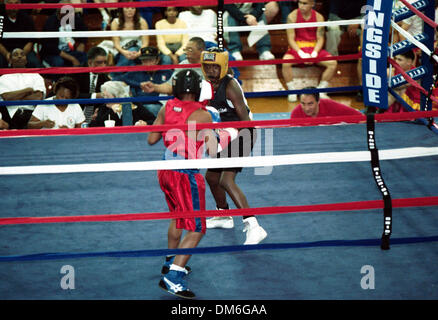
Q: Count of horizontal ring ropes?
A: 8